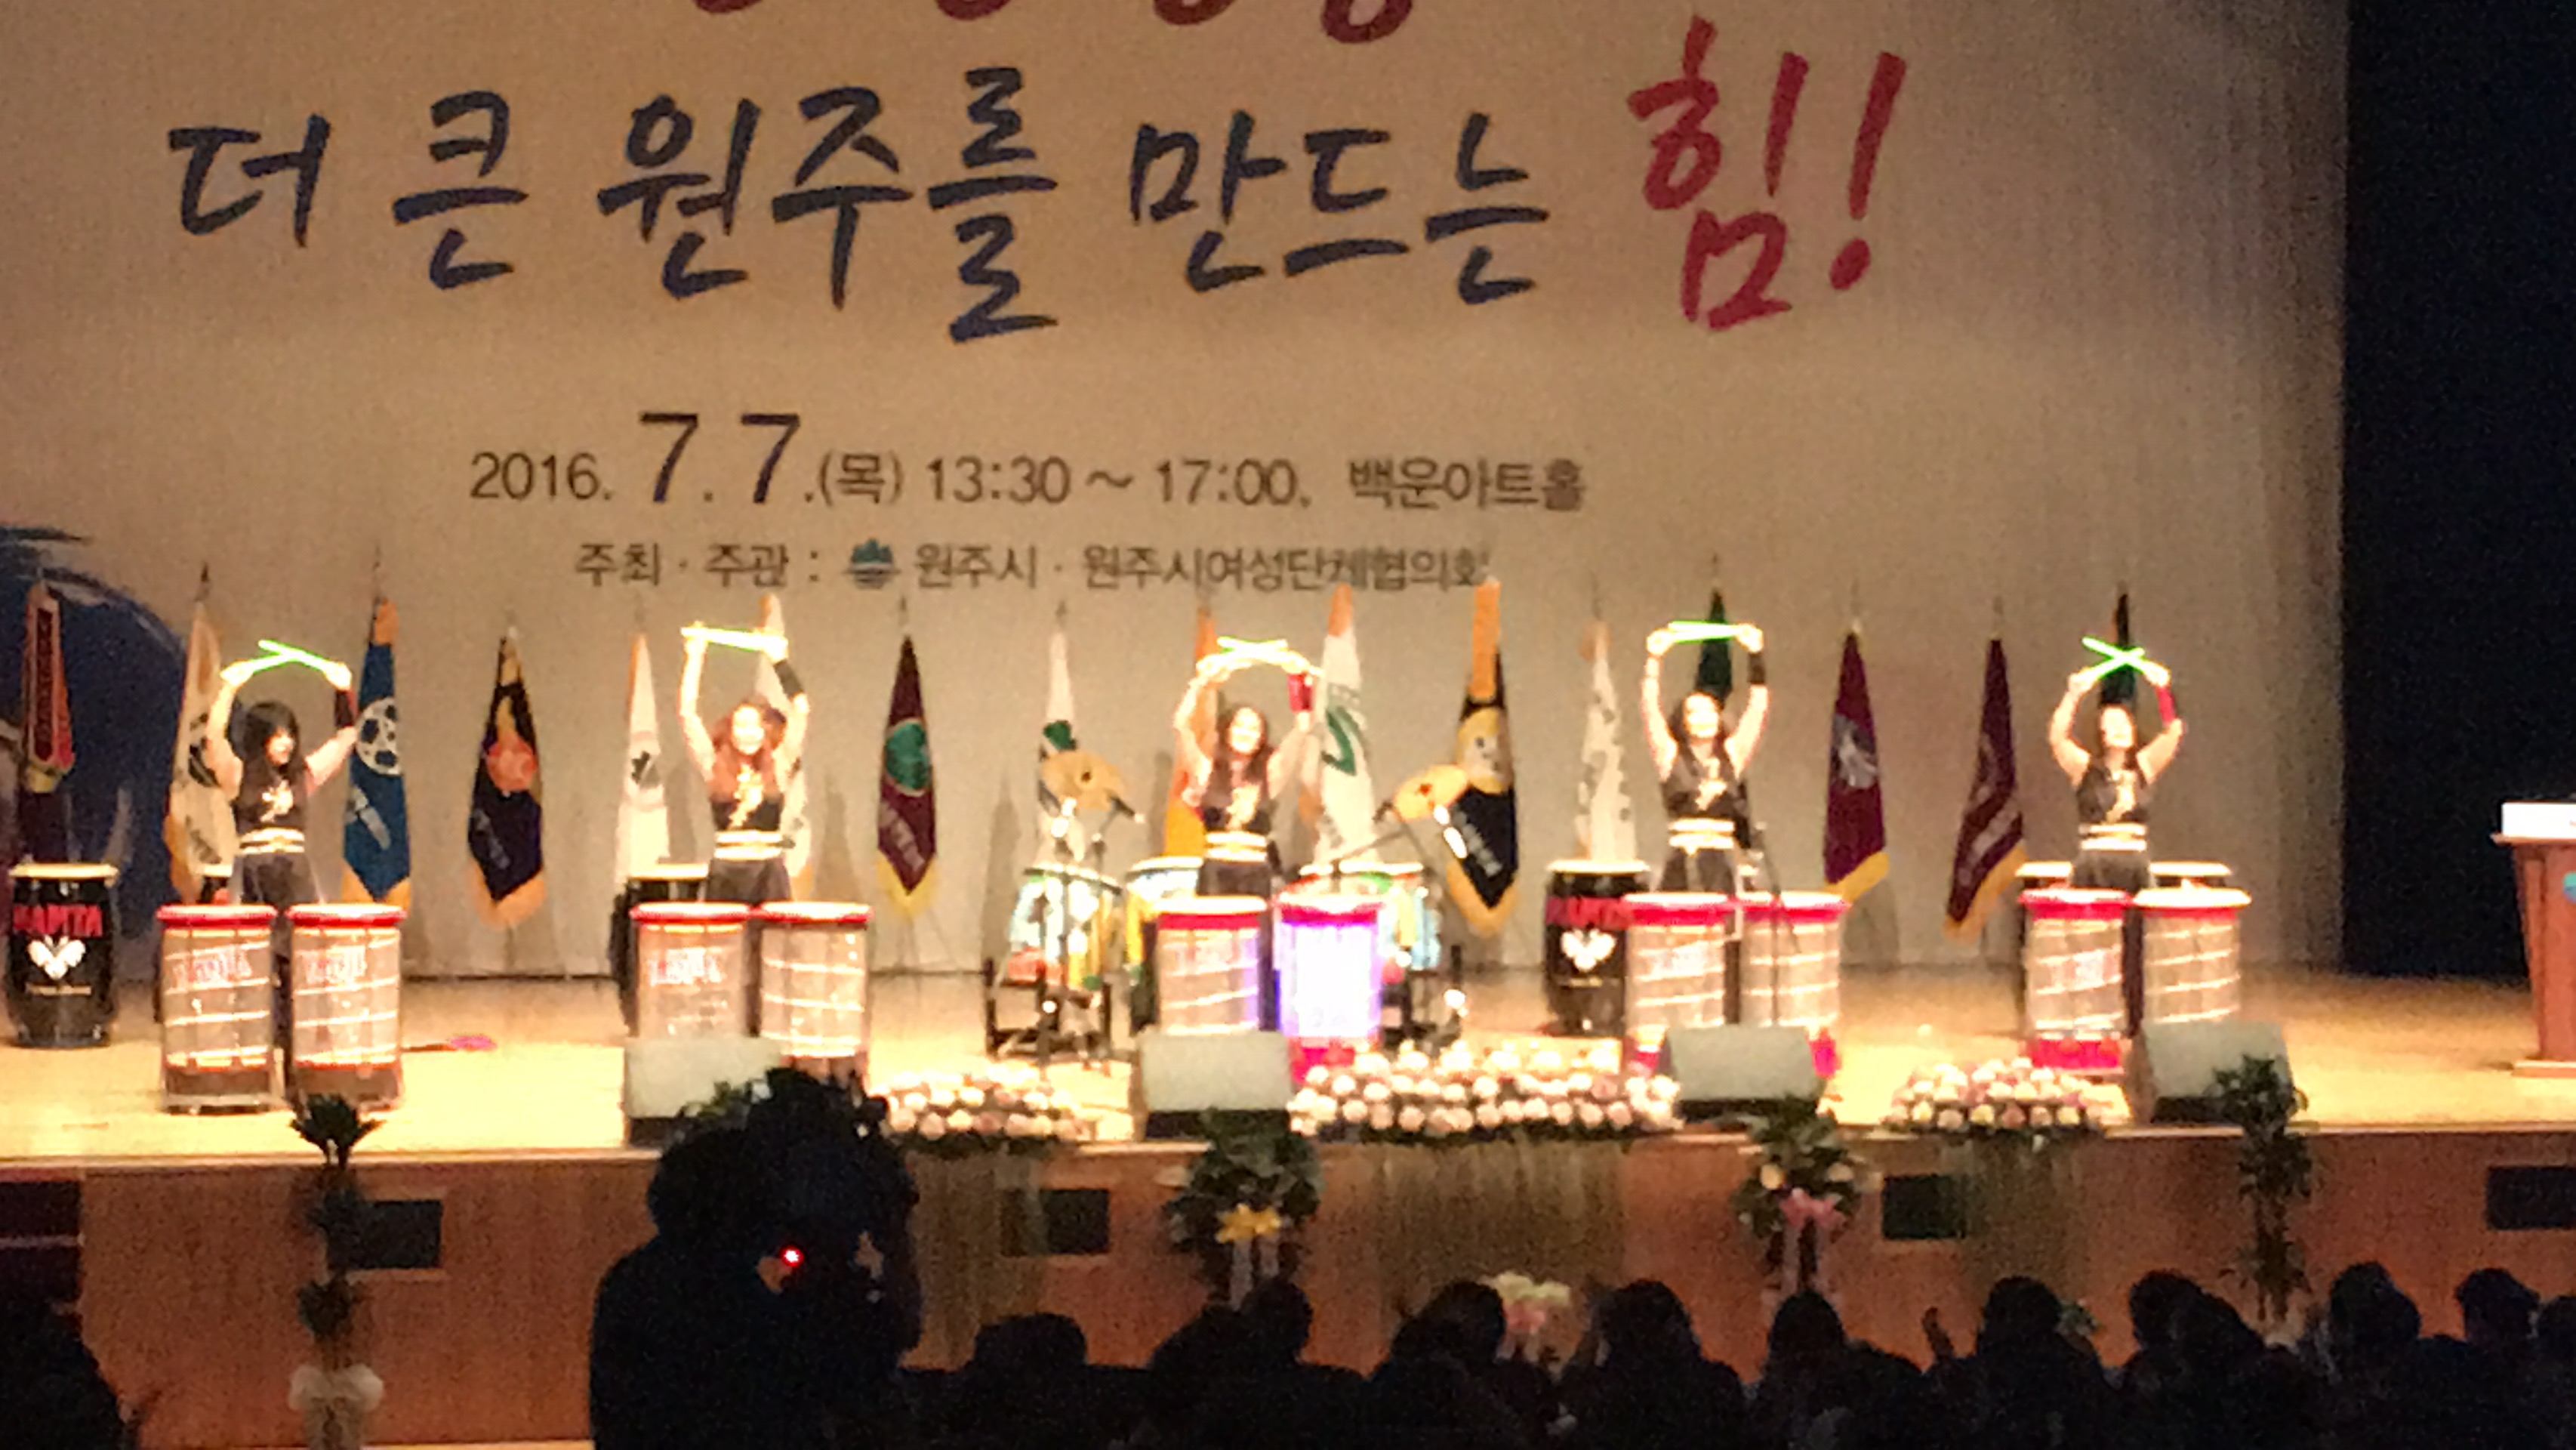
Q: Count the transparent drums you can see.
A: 10